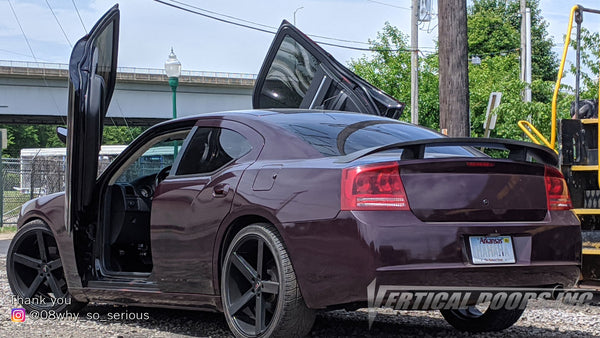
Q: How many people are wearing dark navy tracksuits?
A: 0